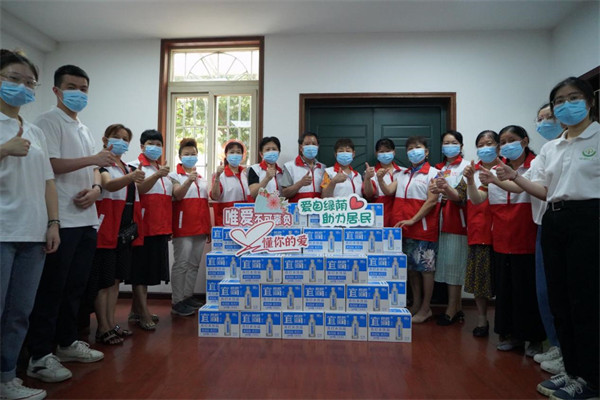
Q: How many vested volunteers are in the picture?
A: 12